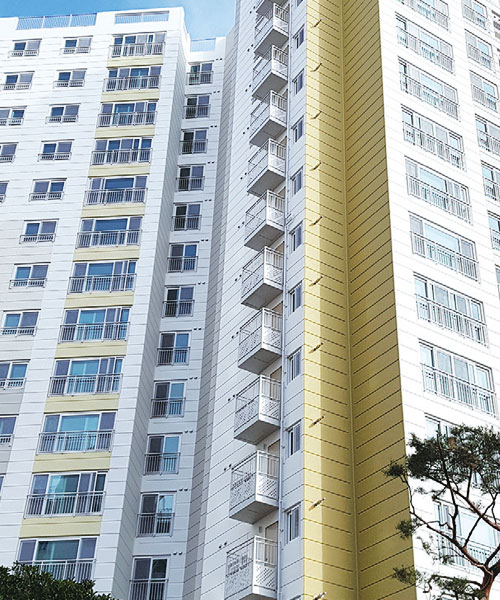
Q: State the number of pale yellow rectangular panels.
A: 11